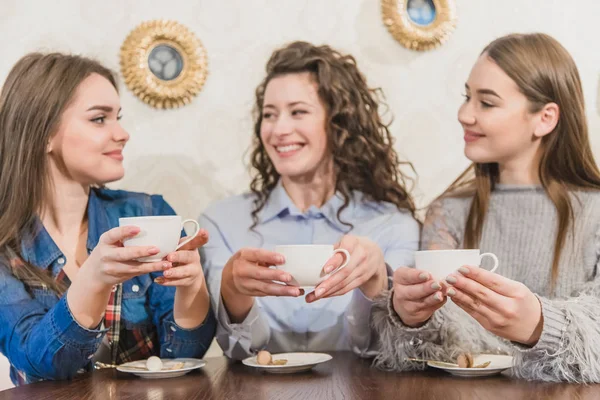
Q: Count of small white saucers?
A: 3